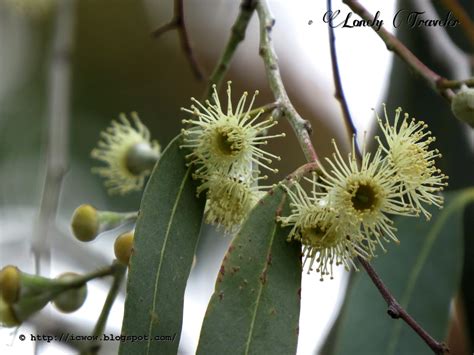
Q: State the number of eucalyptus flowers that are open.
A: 6